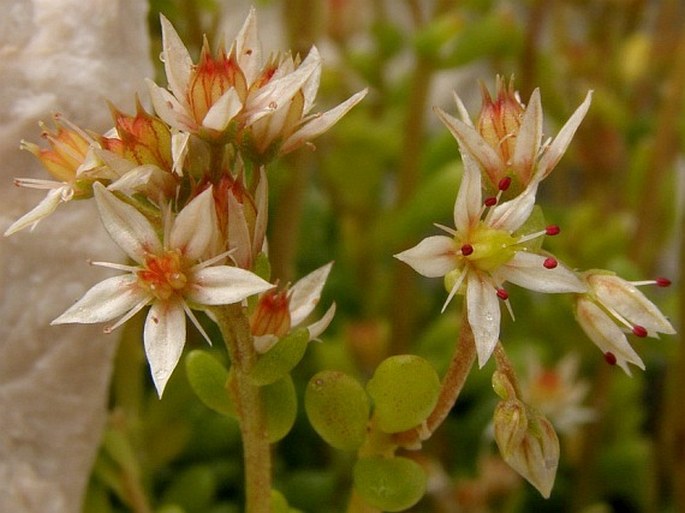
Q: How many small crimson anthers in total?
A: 9